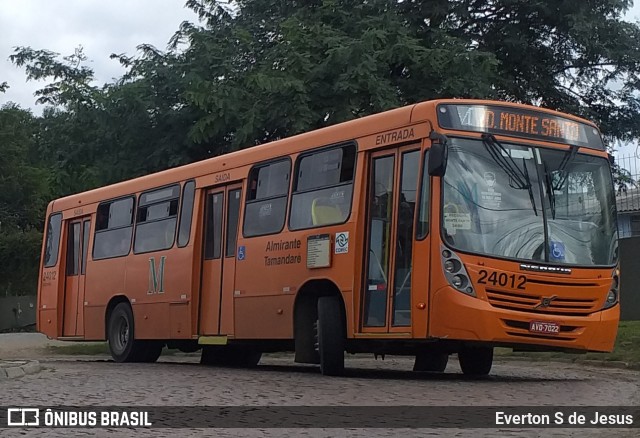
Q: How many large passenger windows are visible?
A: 4